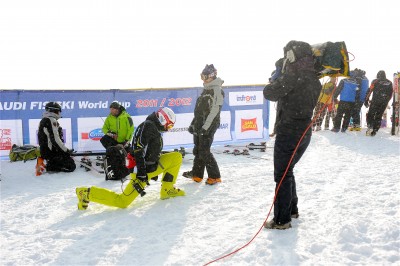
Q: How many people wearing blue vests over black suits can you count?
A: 2